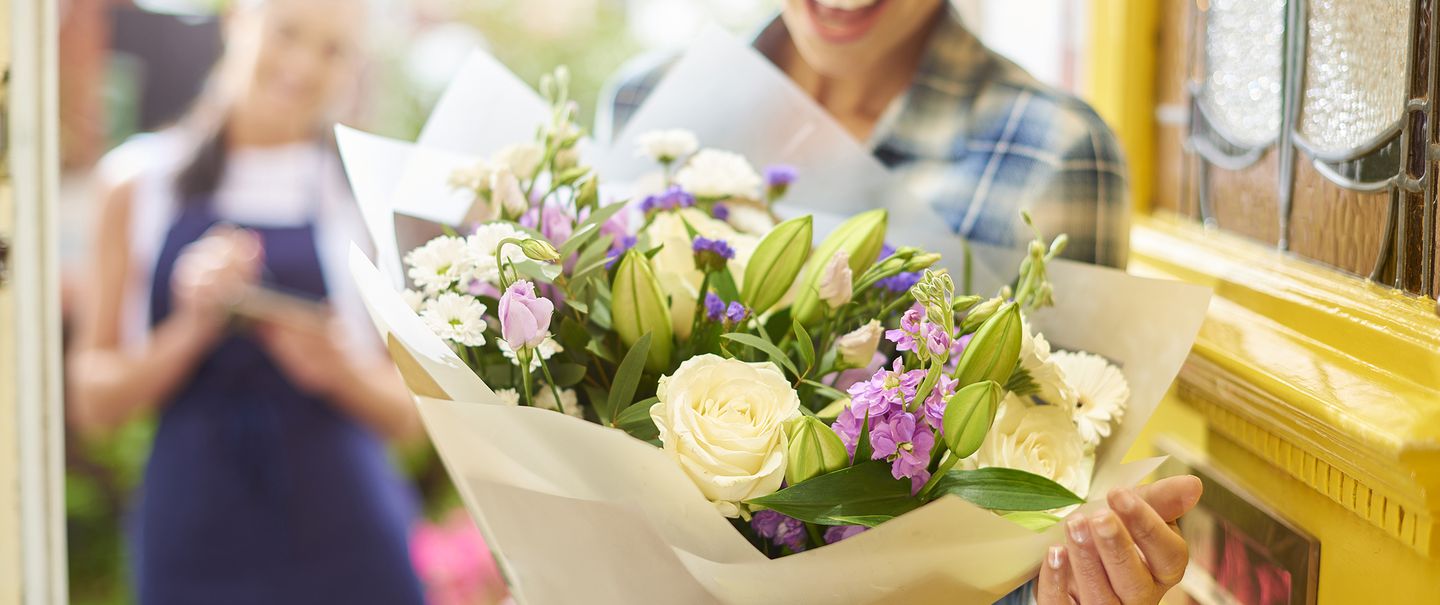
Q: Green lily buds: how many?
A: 6